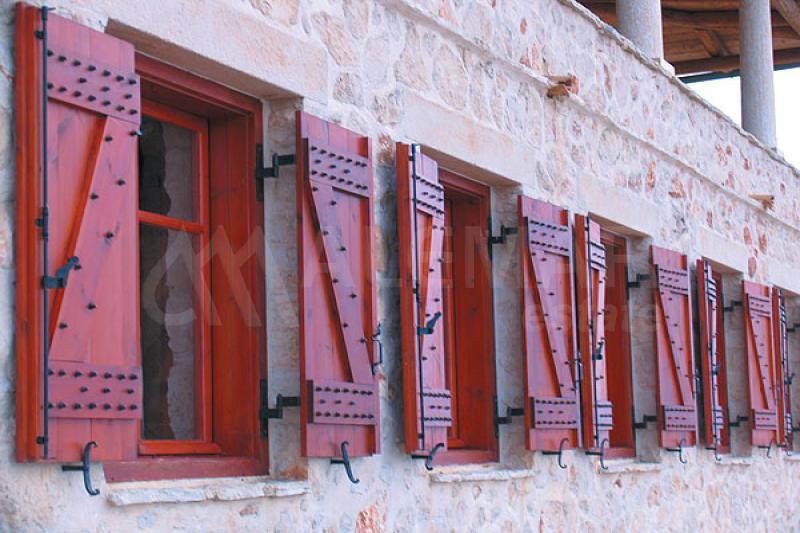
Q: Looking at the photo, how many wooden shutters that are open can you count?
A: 9